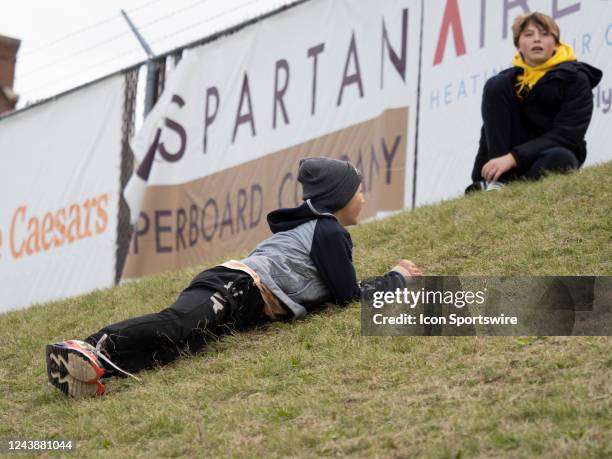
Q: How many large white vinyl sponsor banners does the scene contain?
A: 3